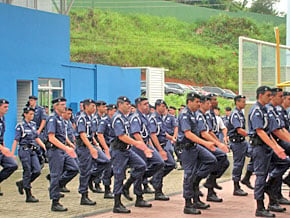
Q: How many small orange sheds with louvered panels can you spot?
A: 0